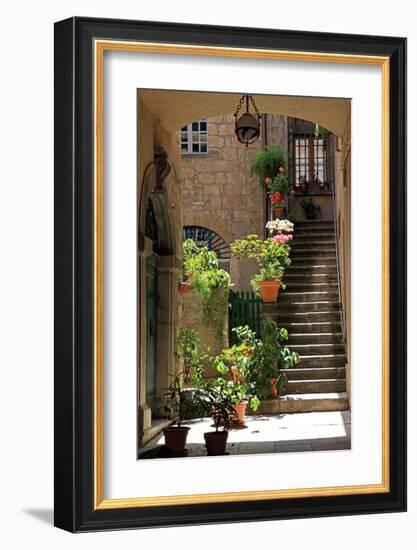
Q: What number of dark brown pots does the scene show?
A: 2